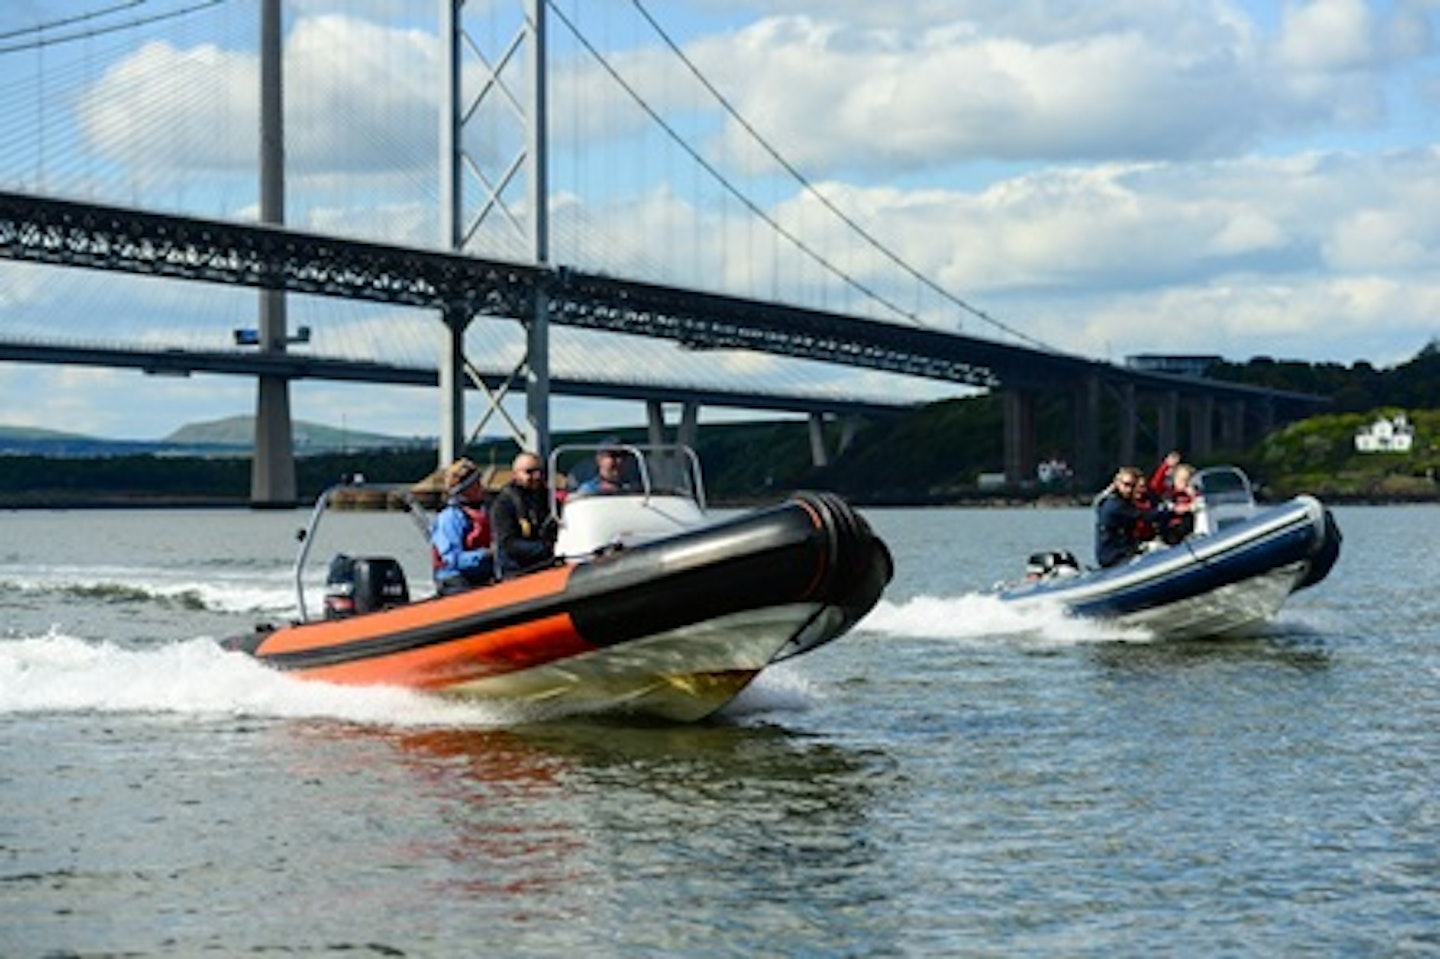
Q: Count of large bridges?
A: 2